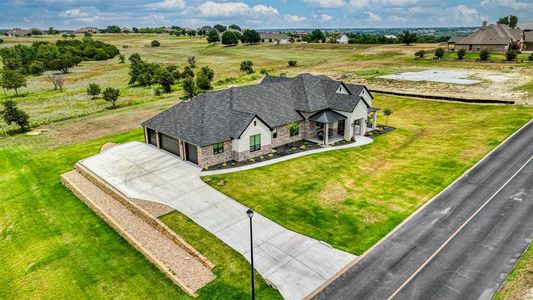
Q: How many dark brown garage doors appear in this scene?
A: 3